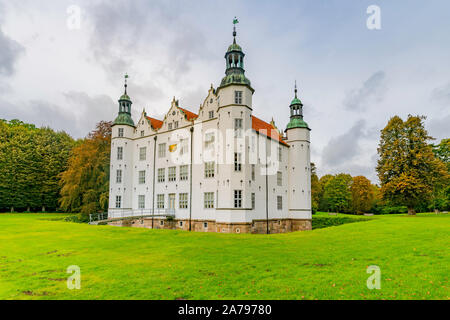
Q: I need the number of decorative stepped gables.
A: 3